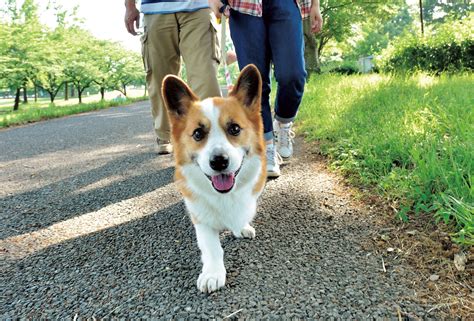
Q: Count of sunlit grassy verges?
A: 2